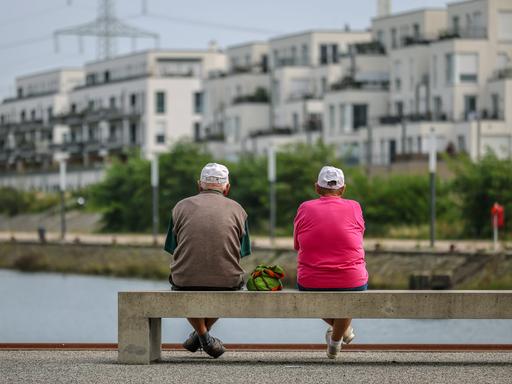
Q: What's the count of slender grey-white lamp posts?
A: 4